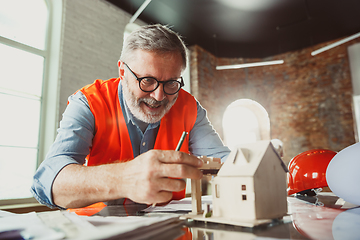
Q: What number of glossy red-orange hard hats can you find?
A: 1